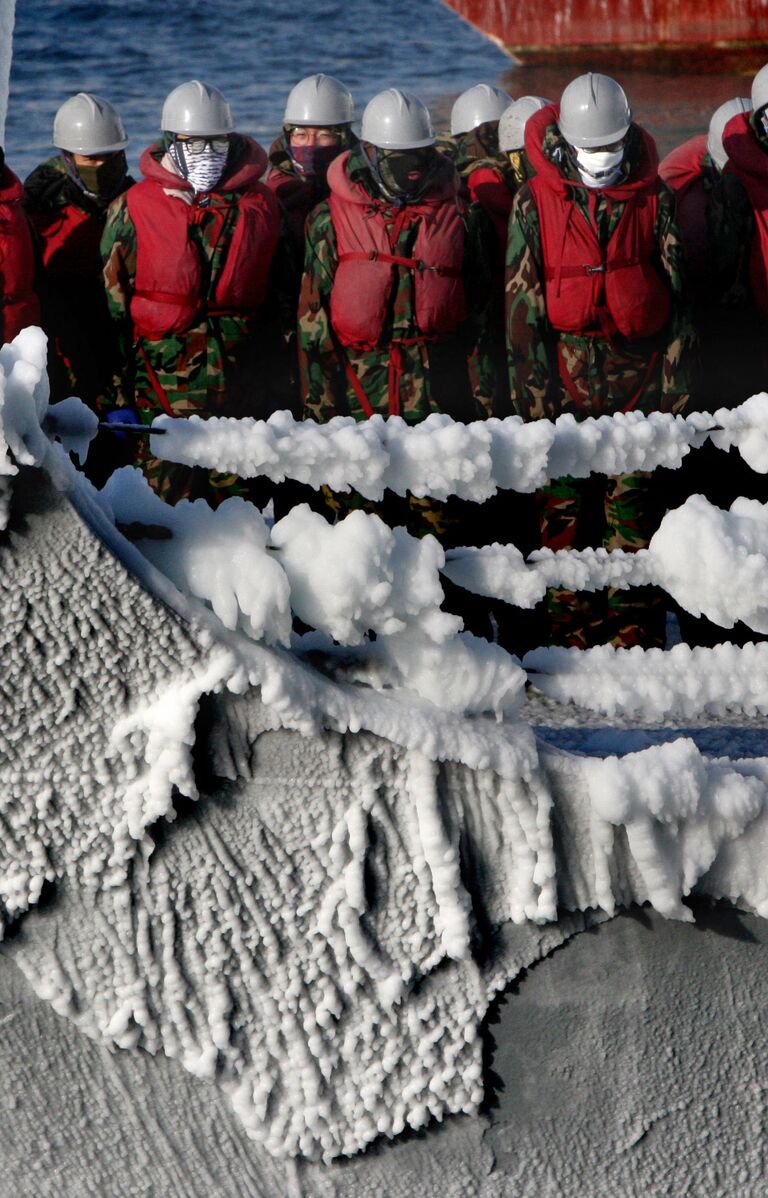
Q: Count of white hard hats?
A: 9